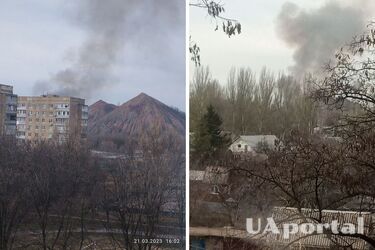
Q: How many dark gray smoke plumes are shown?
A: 2